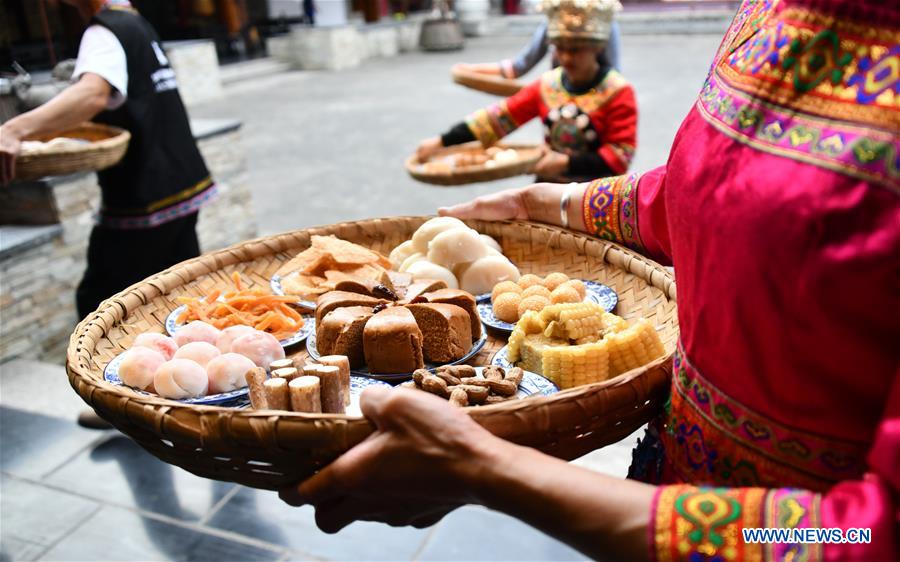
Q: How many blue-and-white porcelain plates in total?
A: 9